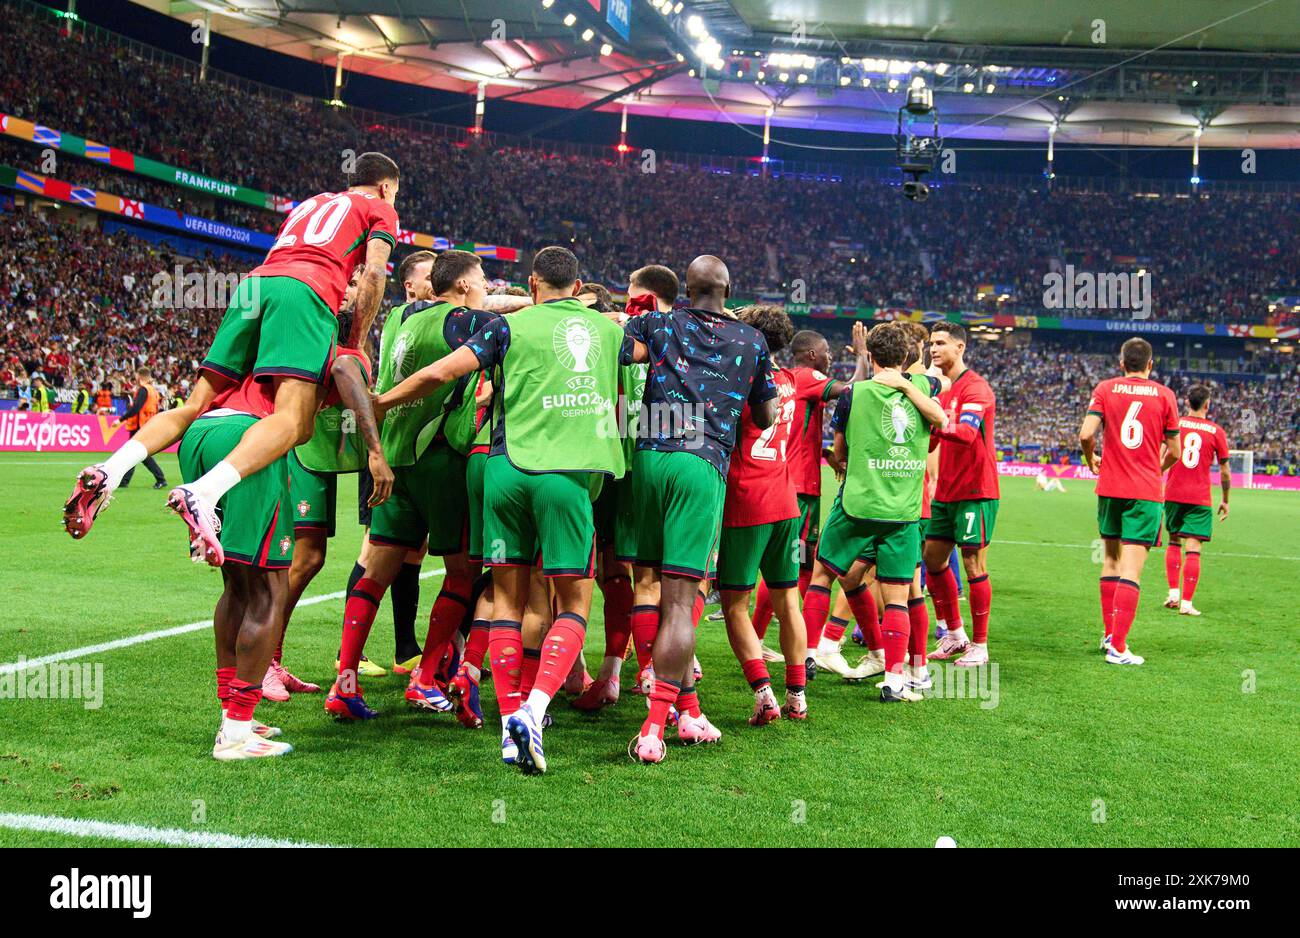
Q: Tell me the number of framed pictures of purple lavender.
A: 0